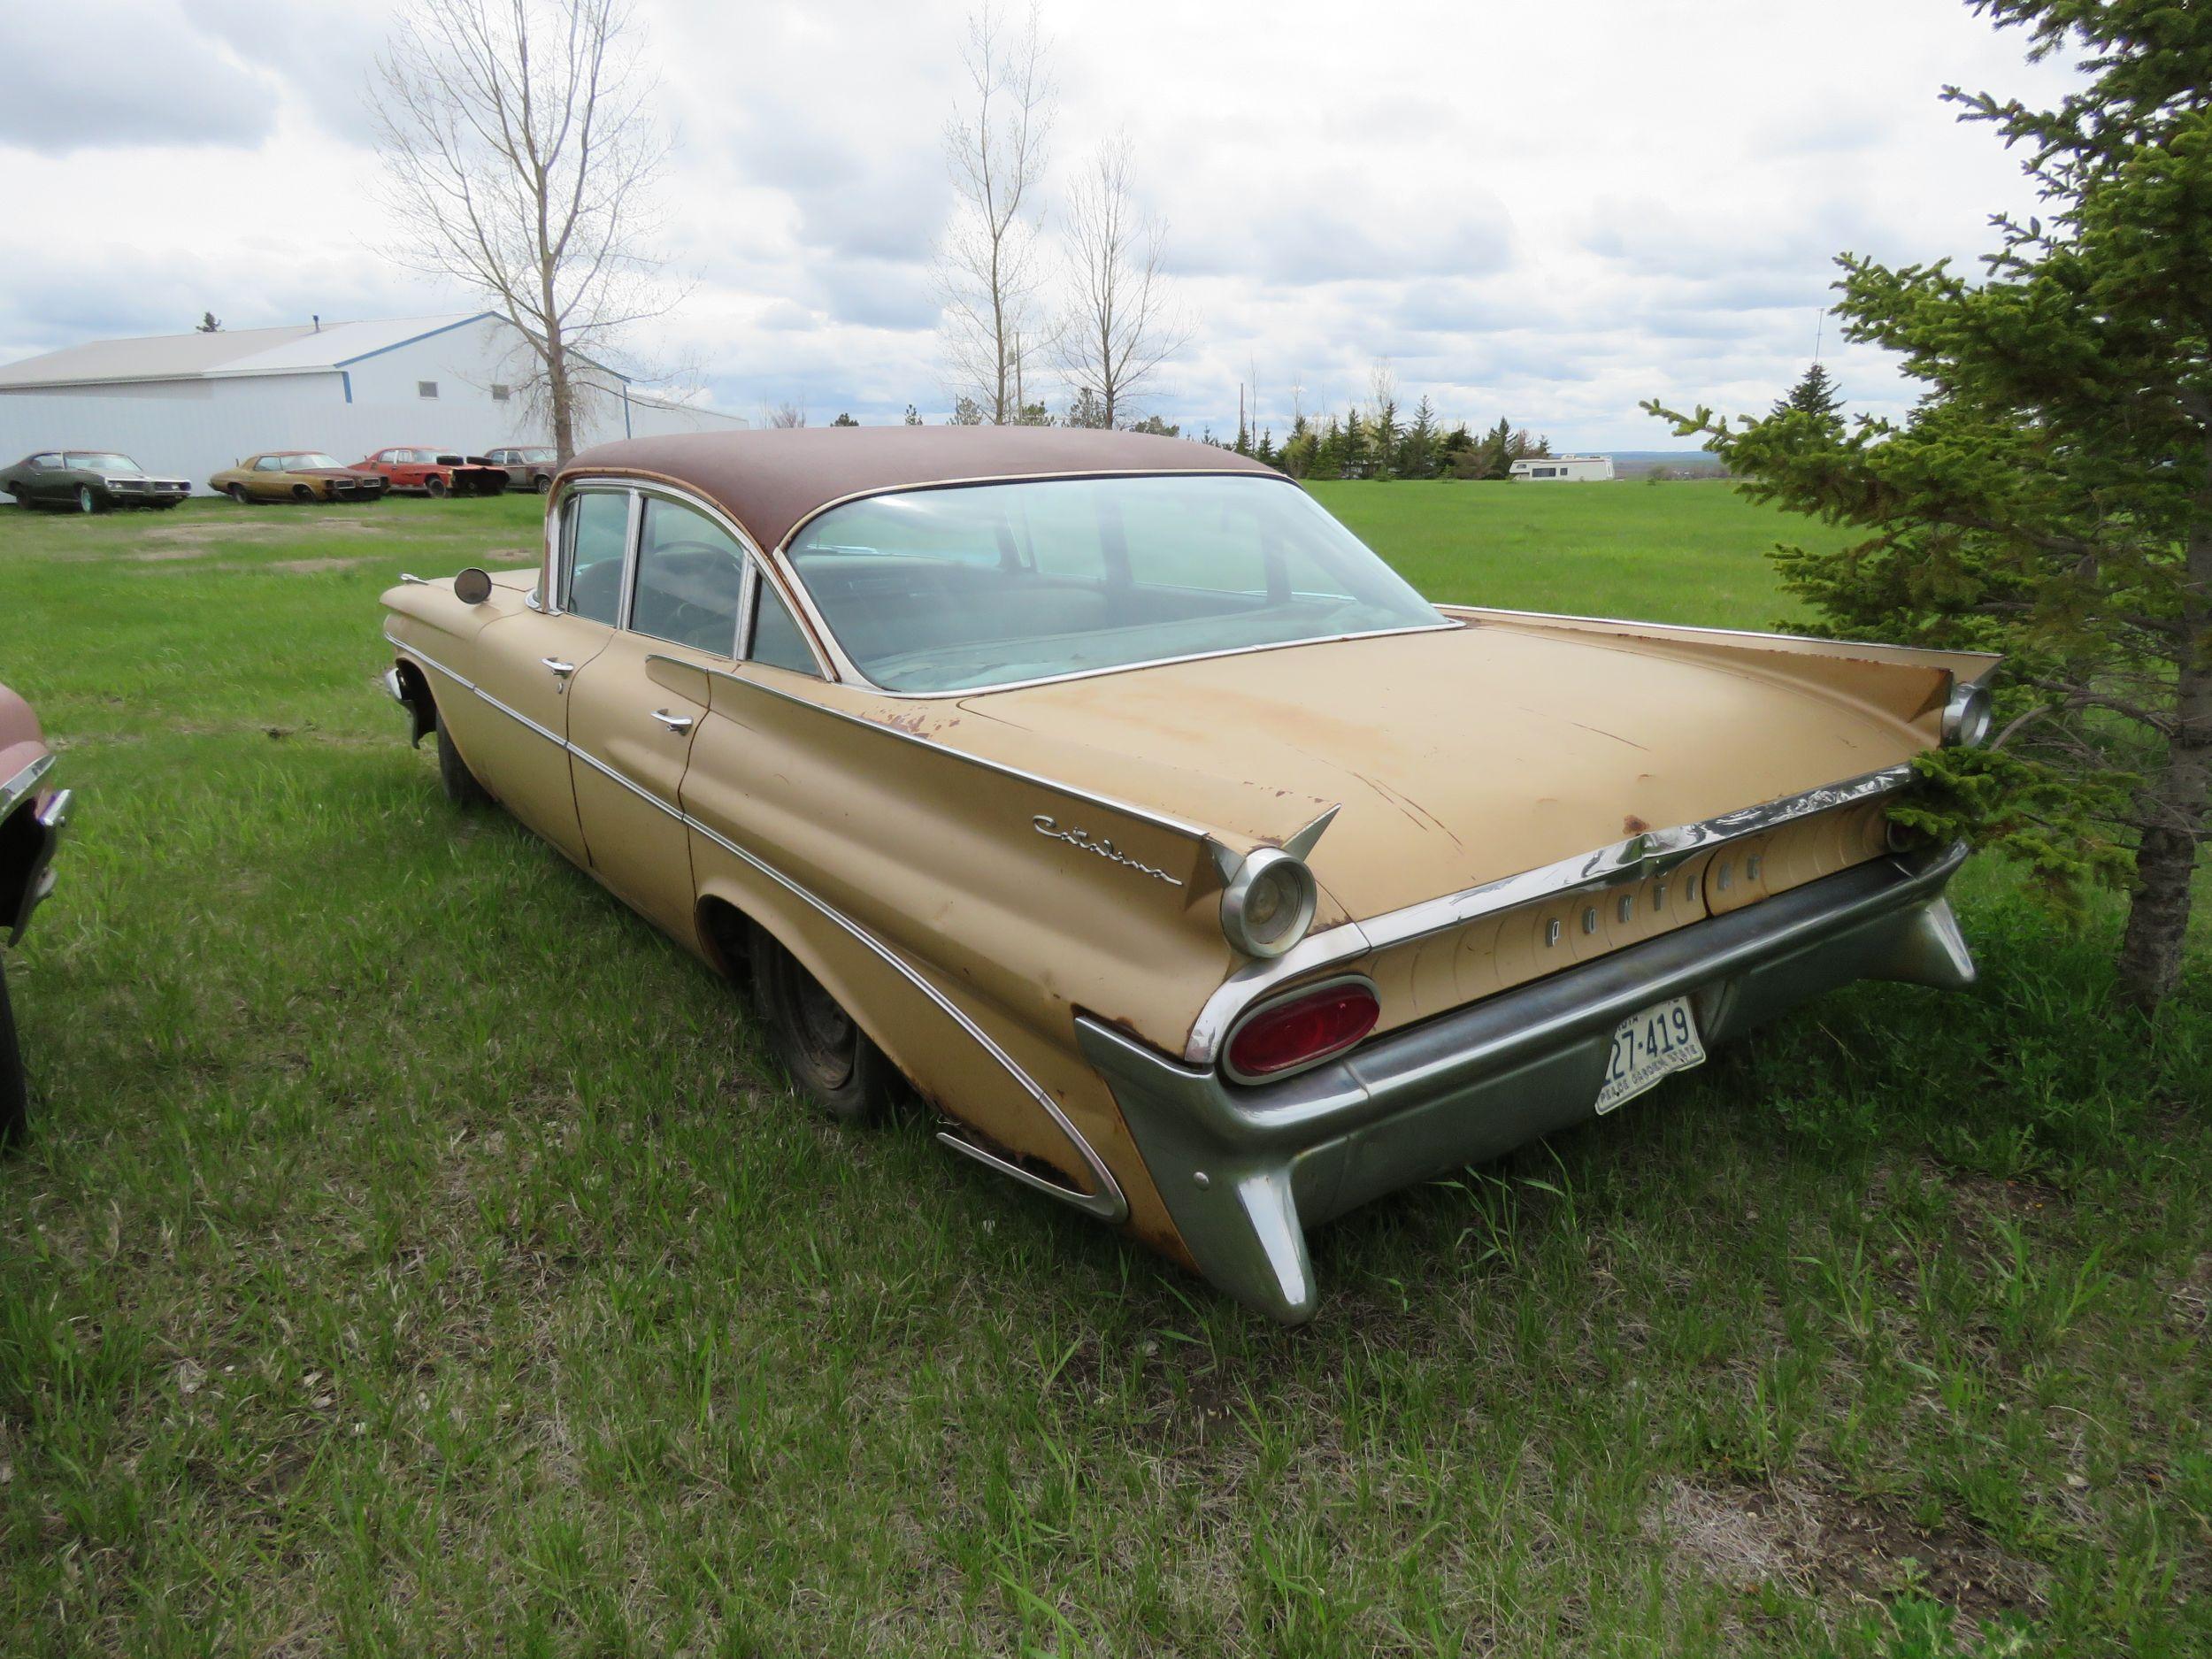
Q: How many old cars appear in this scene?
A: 6